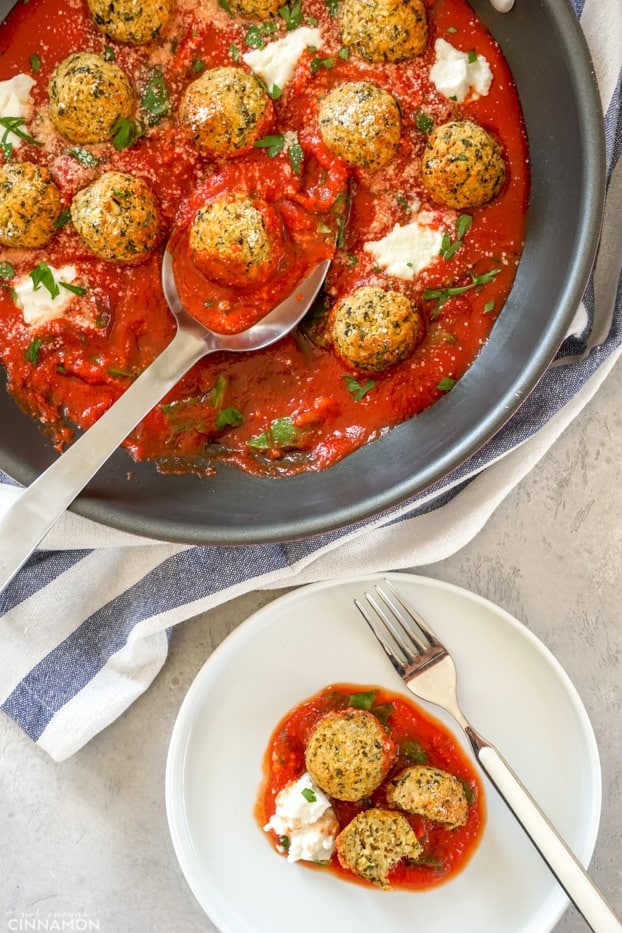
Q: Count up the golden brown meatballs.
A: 13